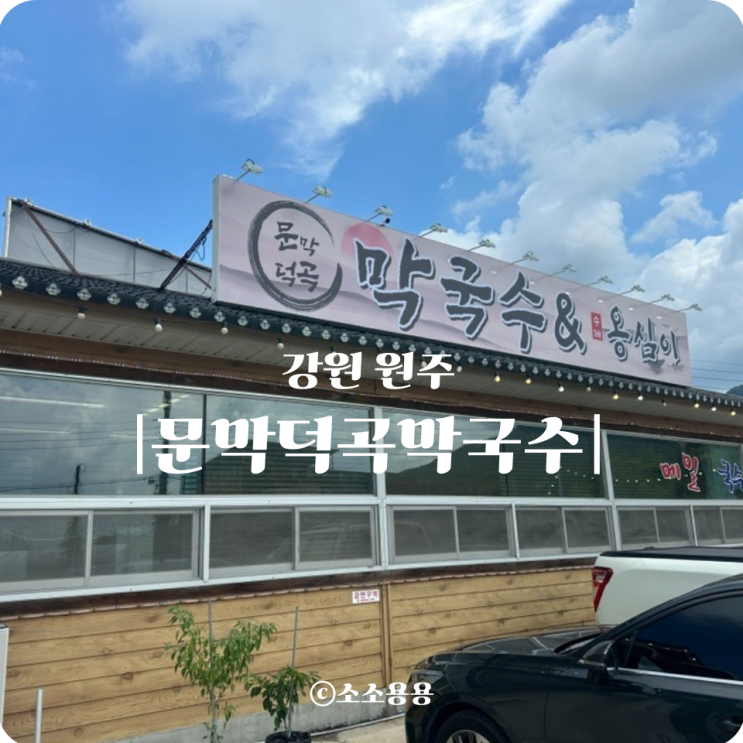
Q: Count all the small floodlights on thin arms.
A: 11